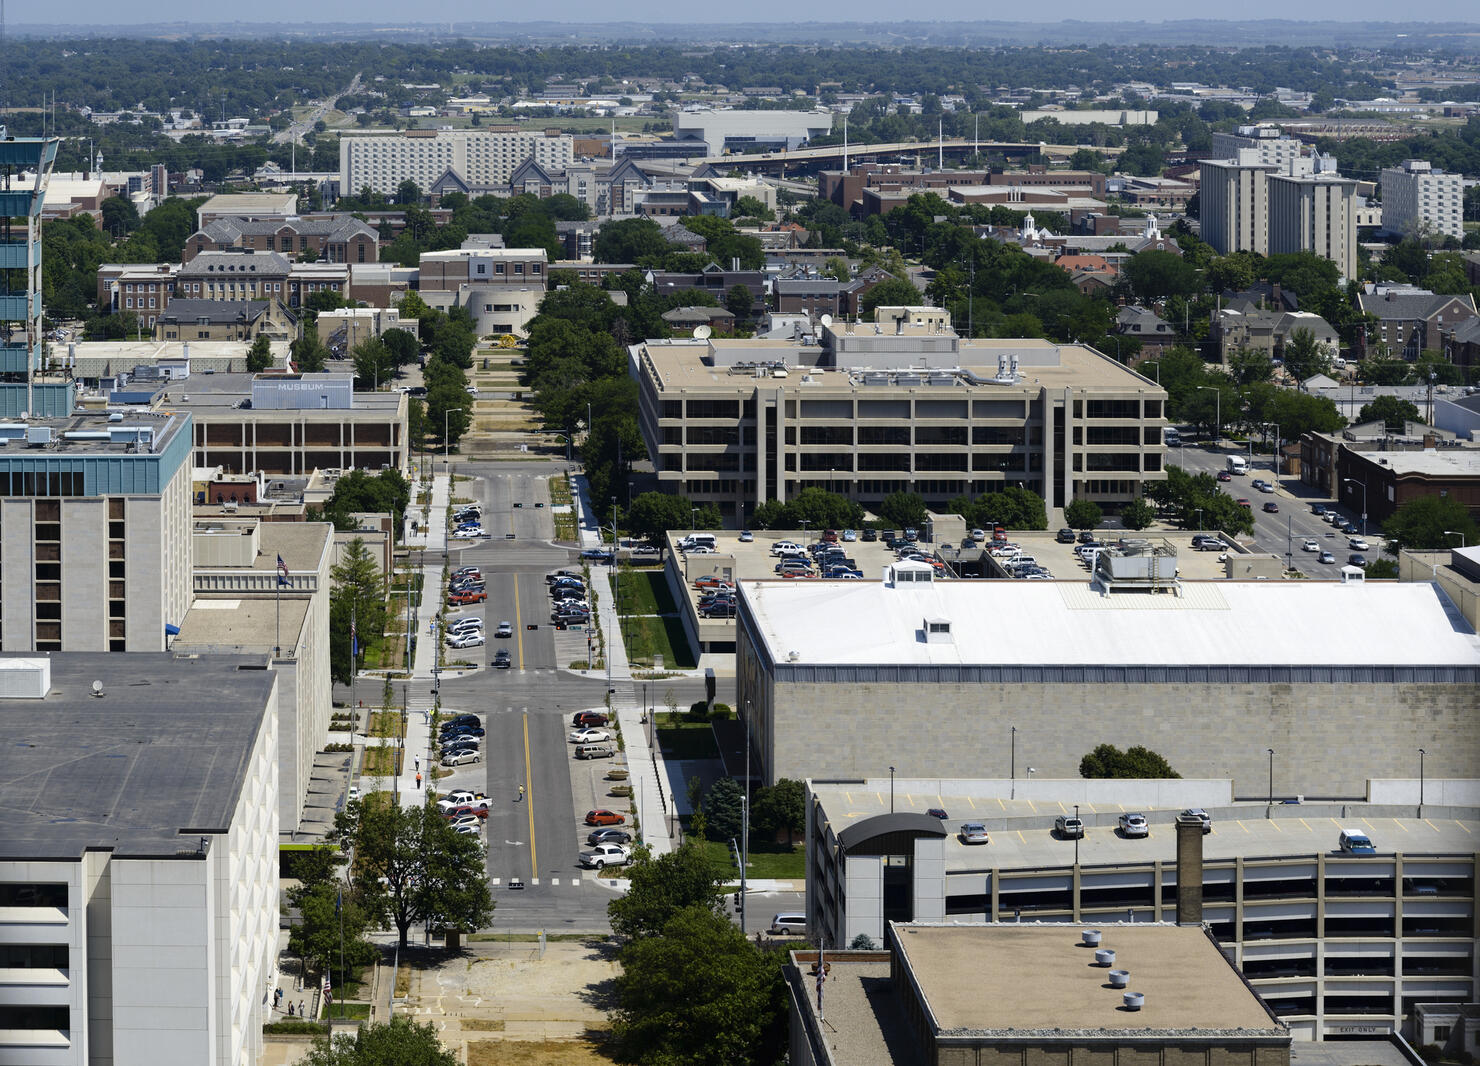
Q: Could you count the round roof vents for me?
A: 4